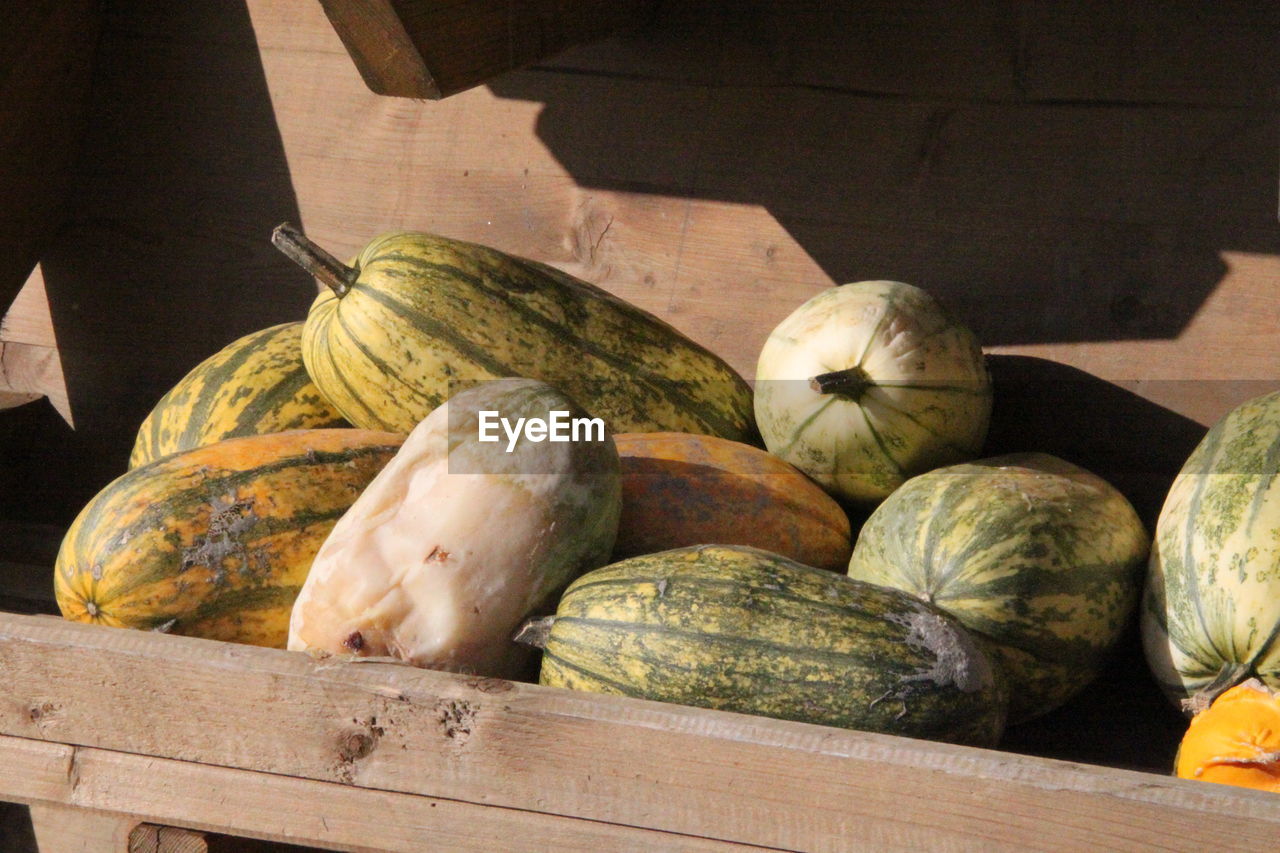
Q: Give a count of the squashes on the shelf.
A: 10